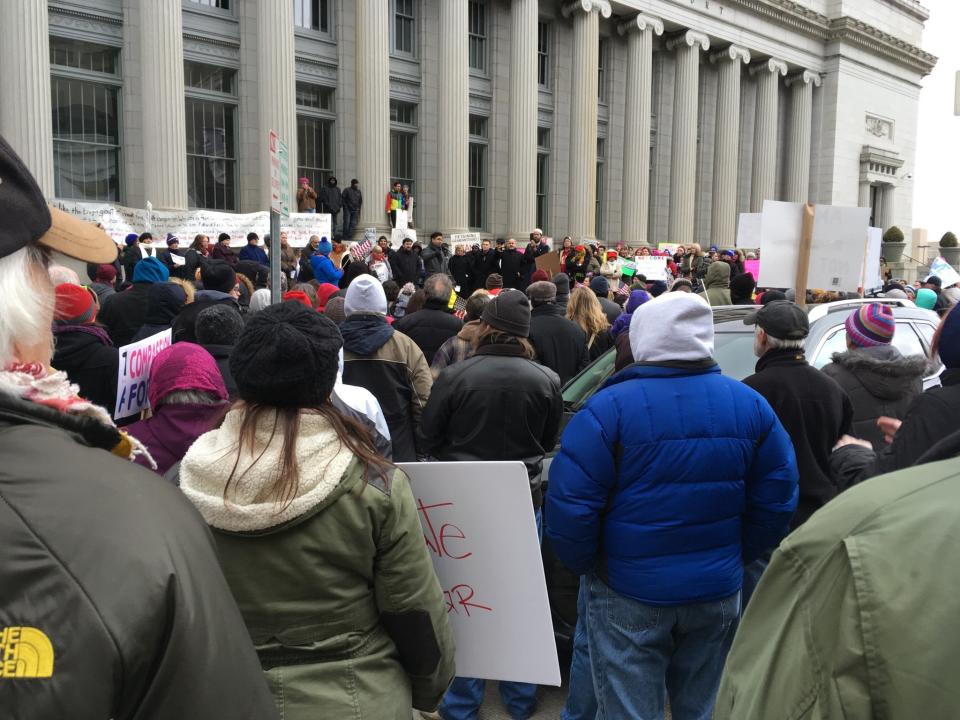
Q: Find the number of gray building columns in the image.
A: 12